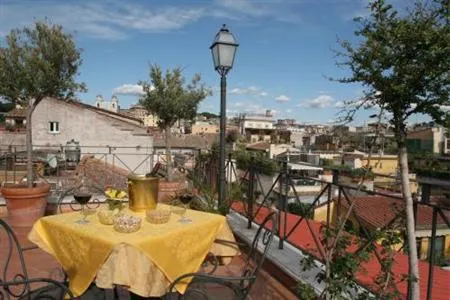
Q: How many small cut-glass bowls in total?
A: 3